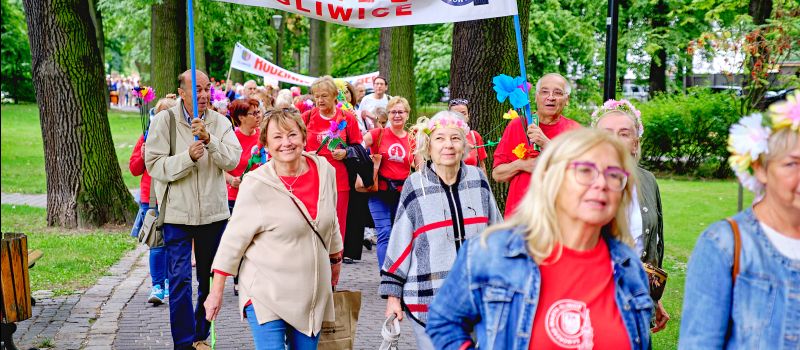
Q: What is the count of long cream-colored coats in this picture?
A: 1